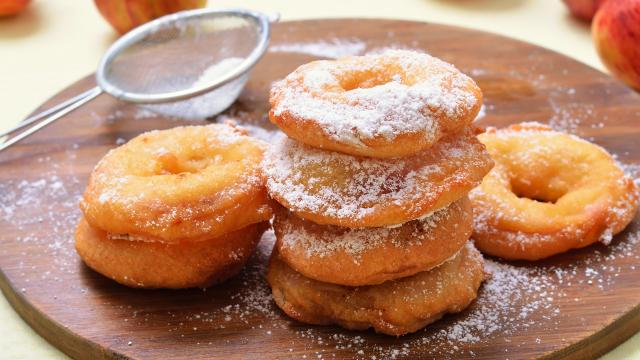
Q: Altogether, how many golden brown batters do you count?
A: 7